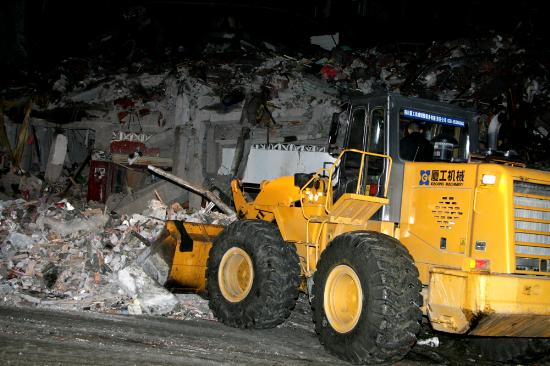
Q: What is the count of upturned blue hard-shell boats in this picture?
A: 0